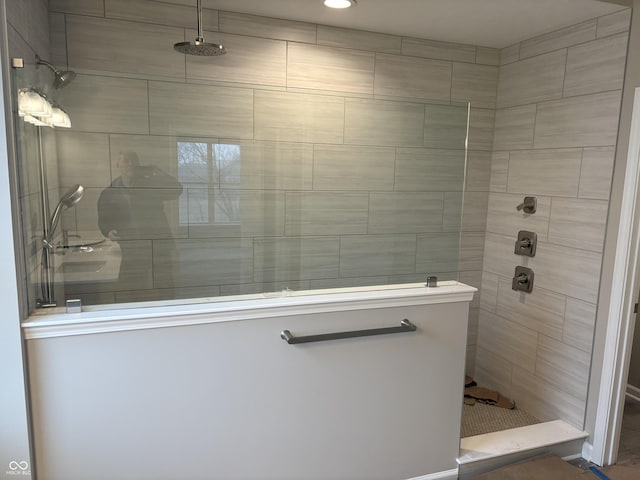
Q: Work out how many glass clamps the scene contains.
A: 3